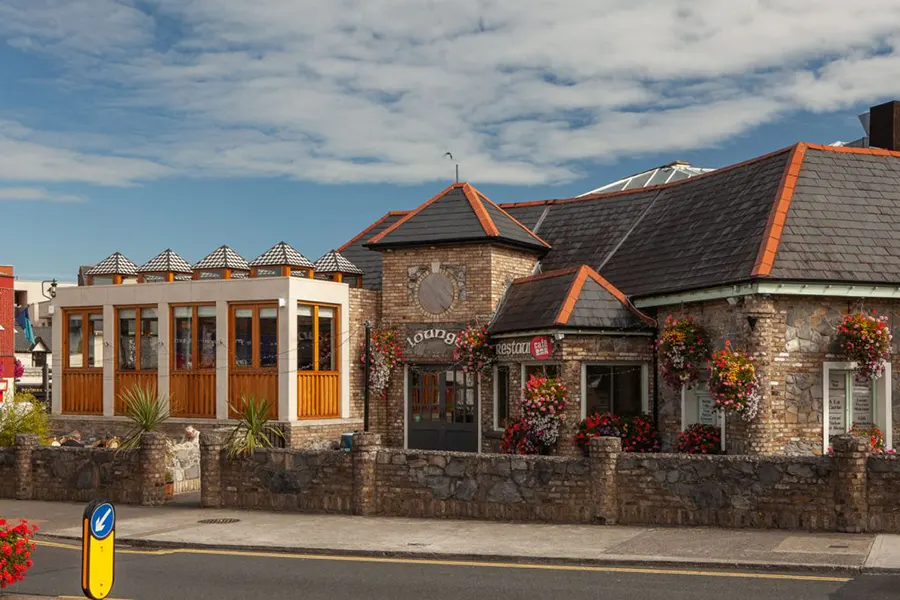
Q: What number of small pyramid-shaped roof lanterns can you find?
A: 5